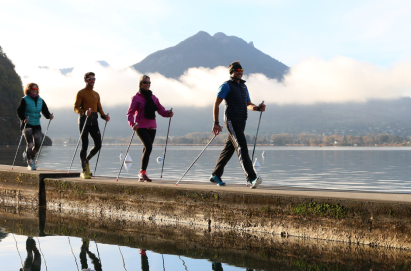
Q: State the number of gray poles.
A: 8